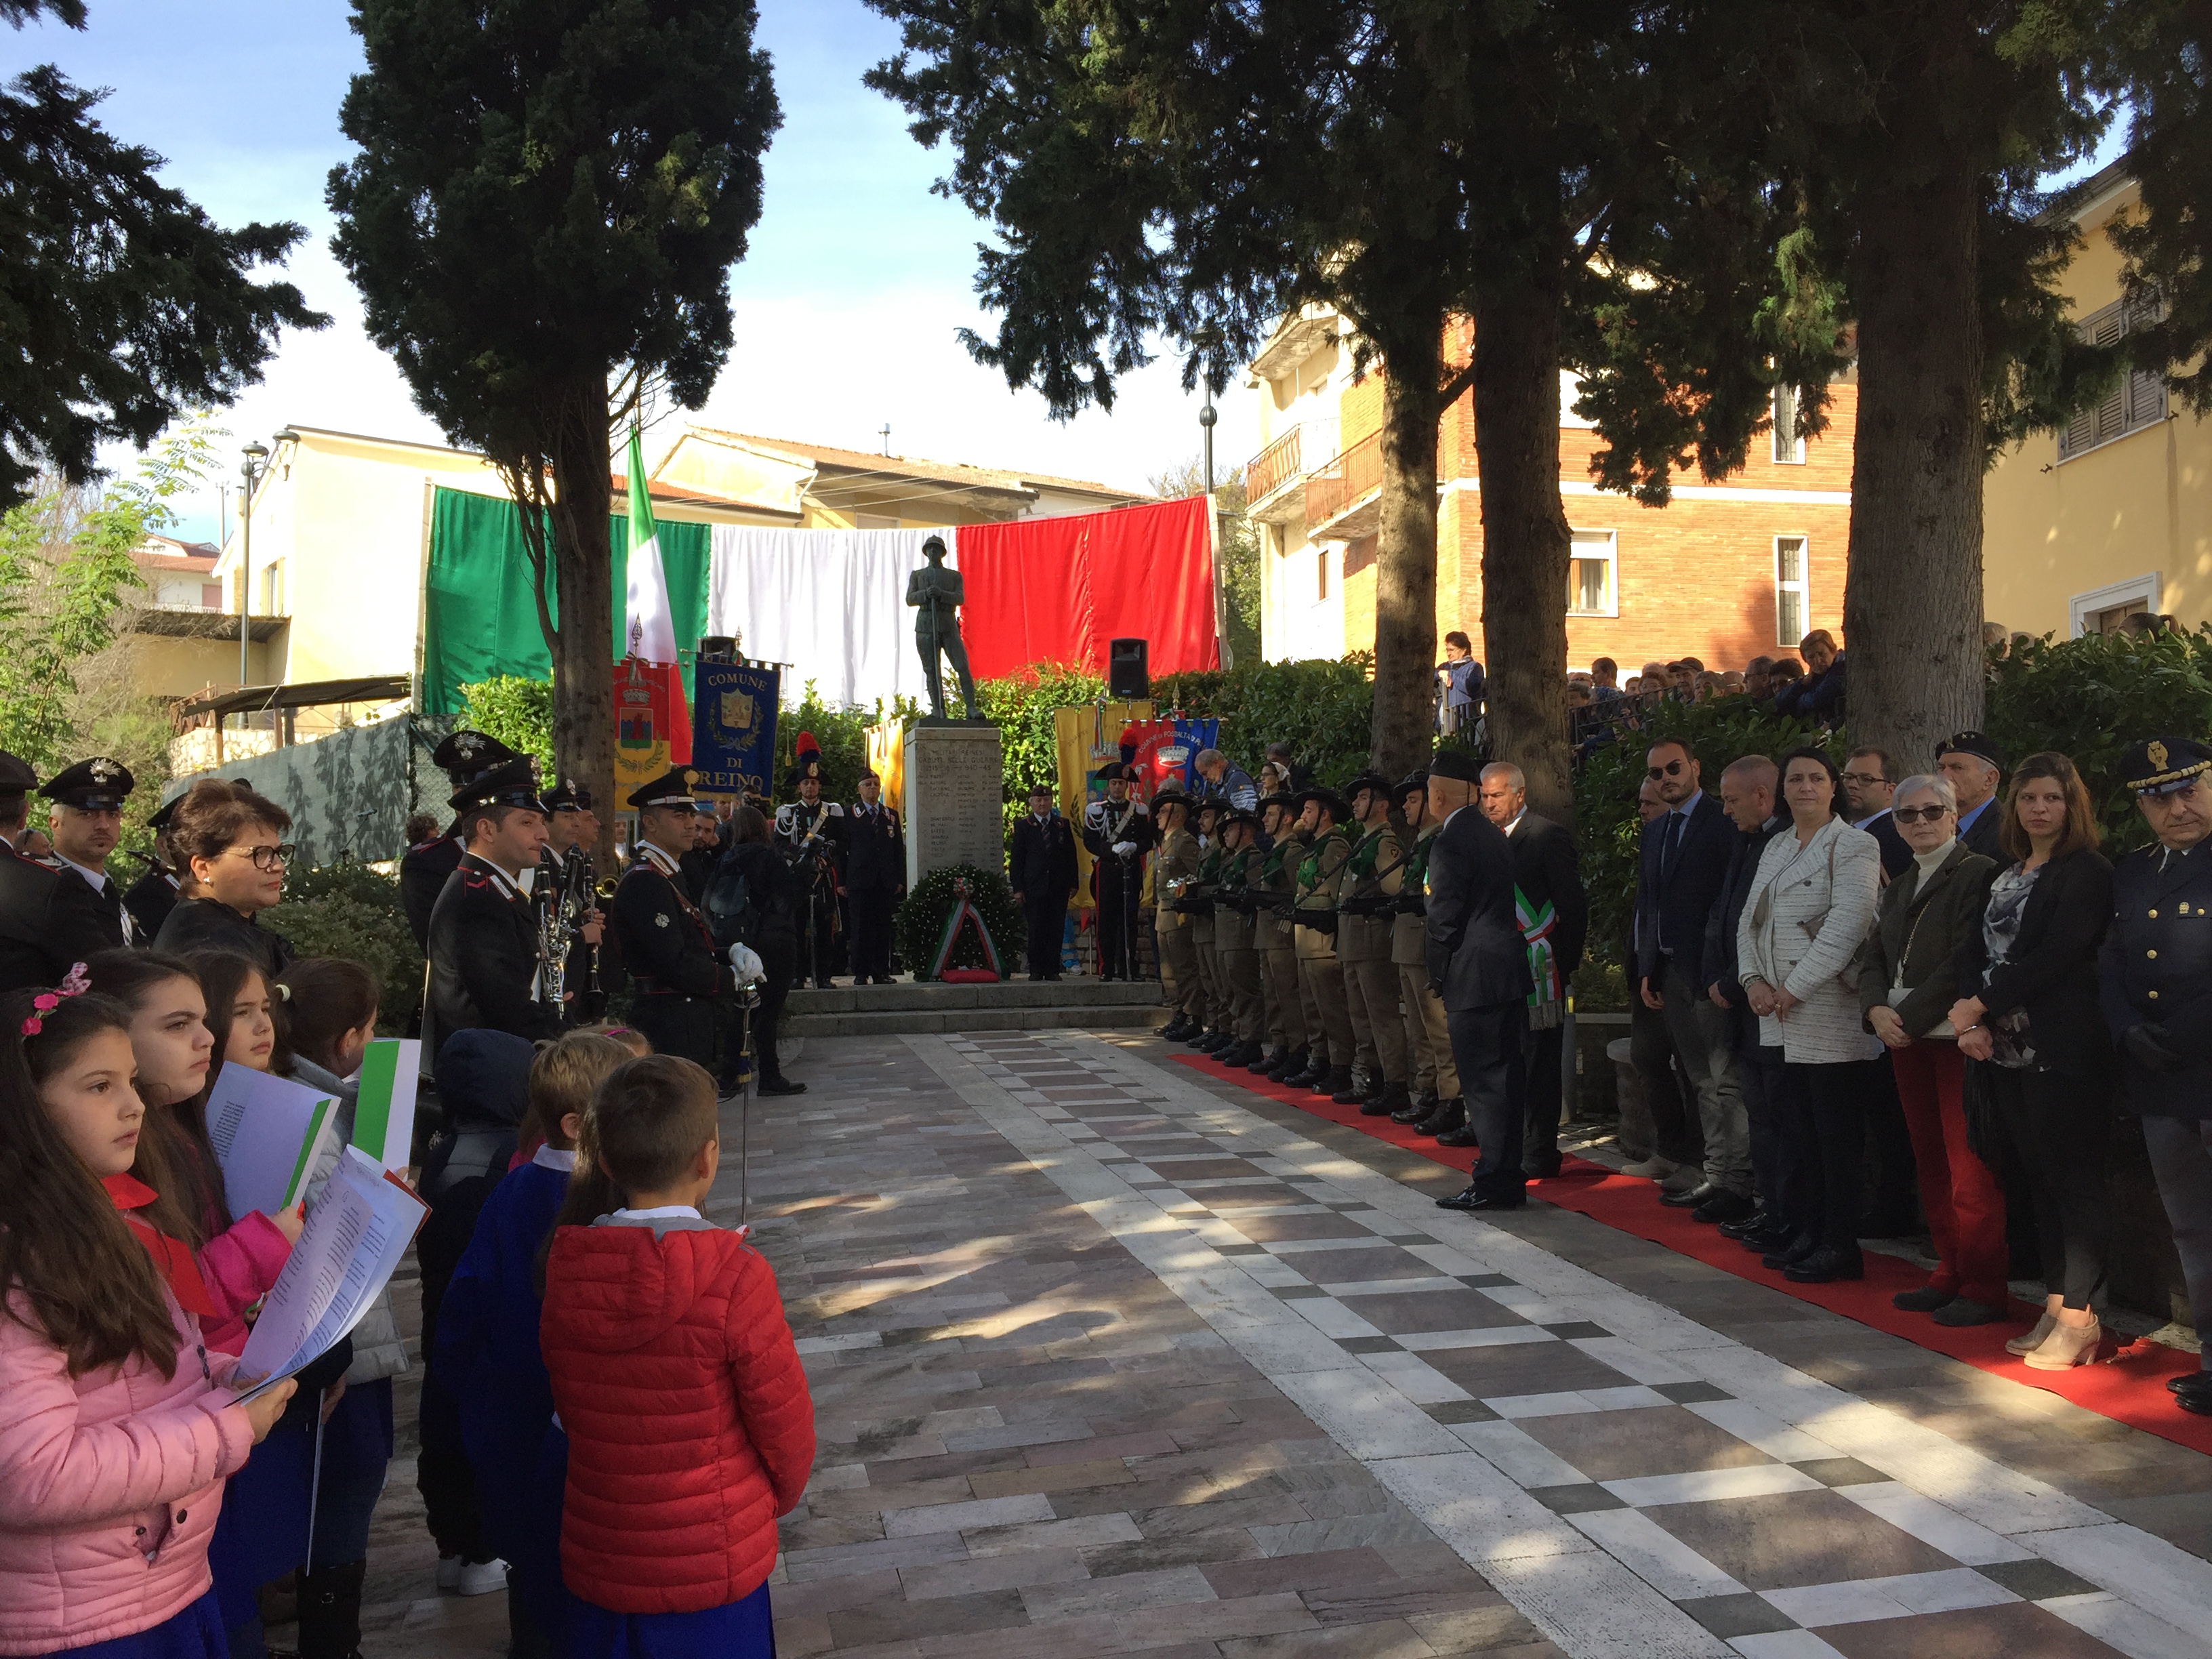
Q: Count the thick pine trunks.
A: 4